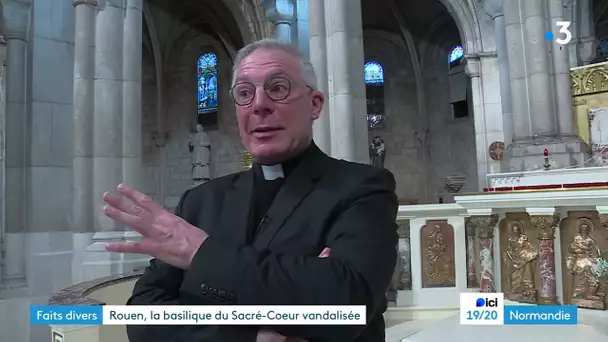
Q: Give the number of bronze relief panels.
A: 3